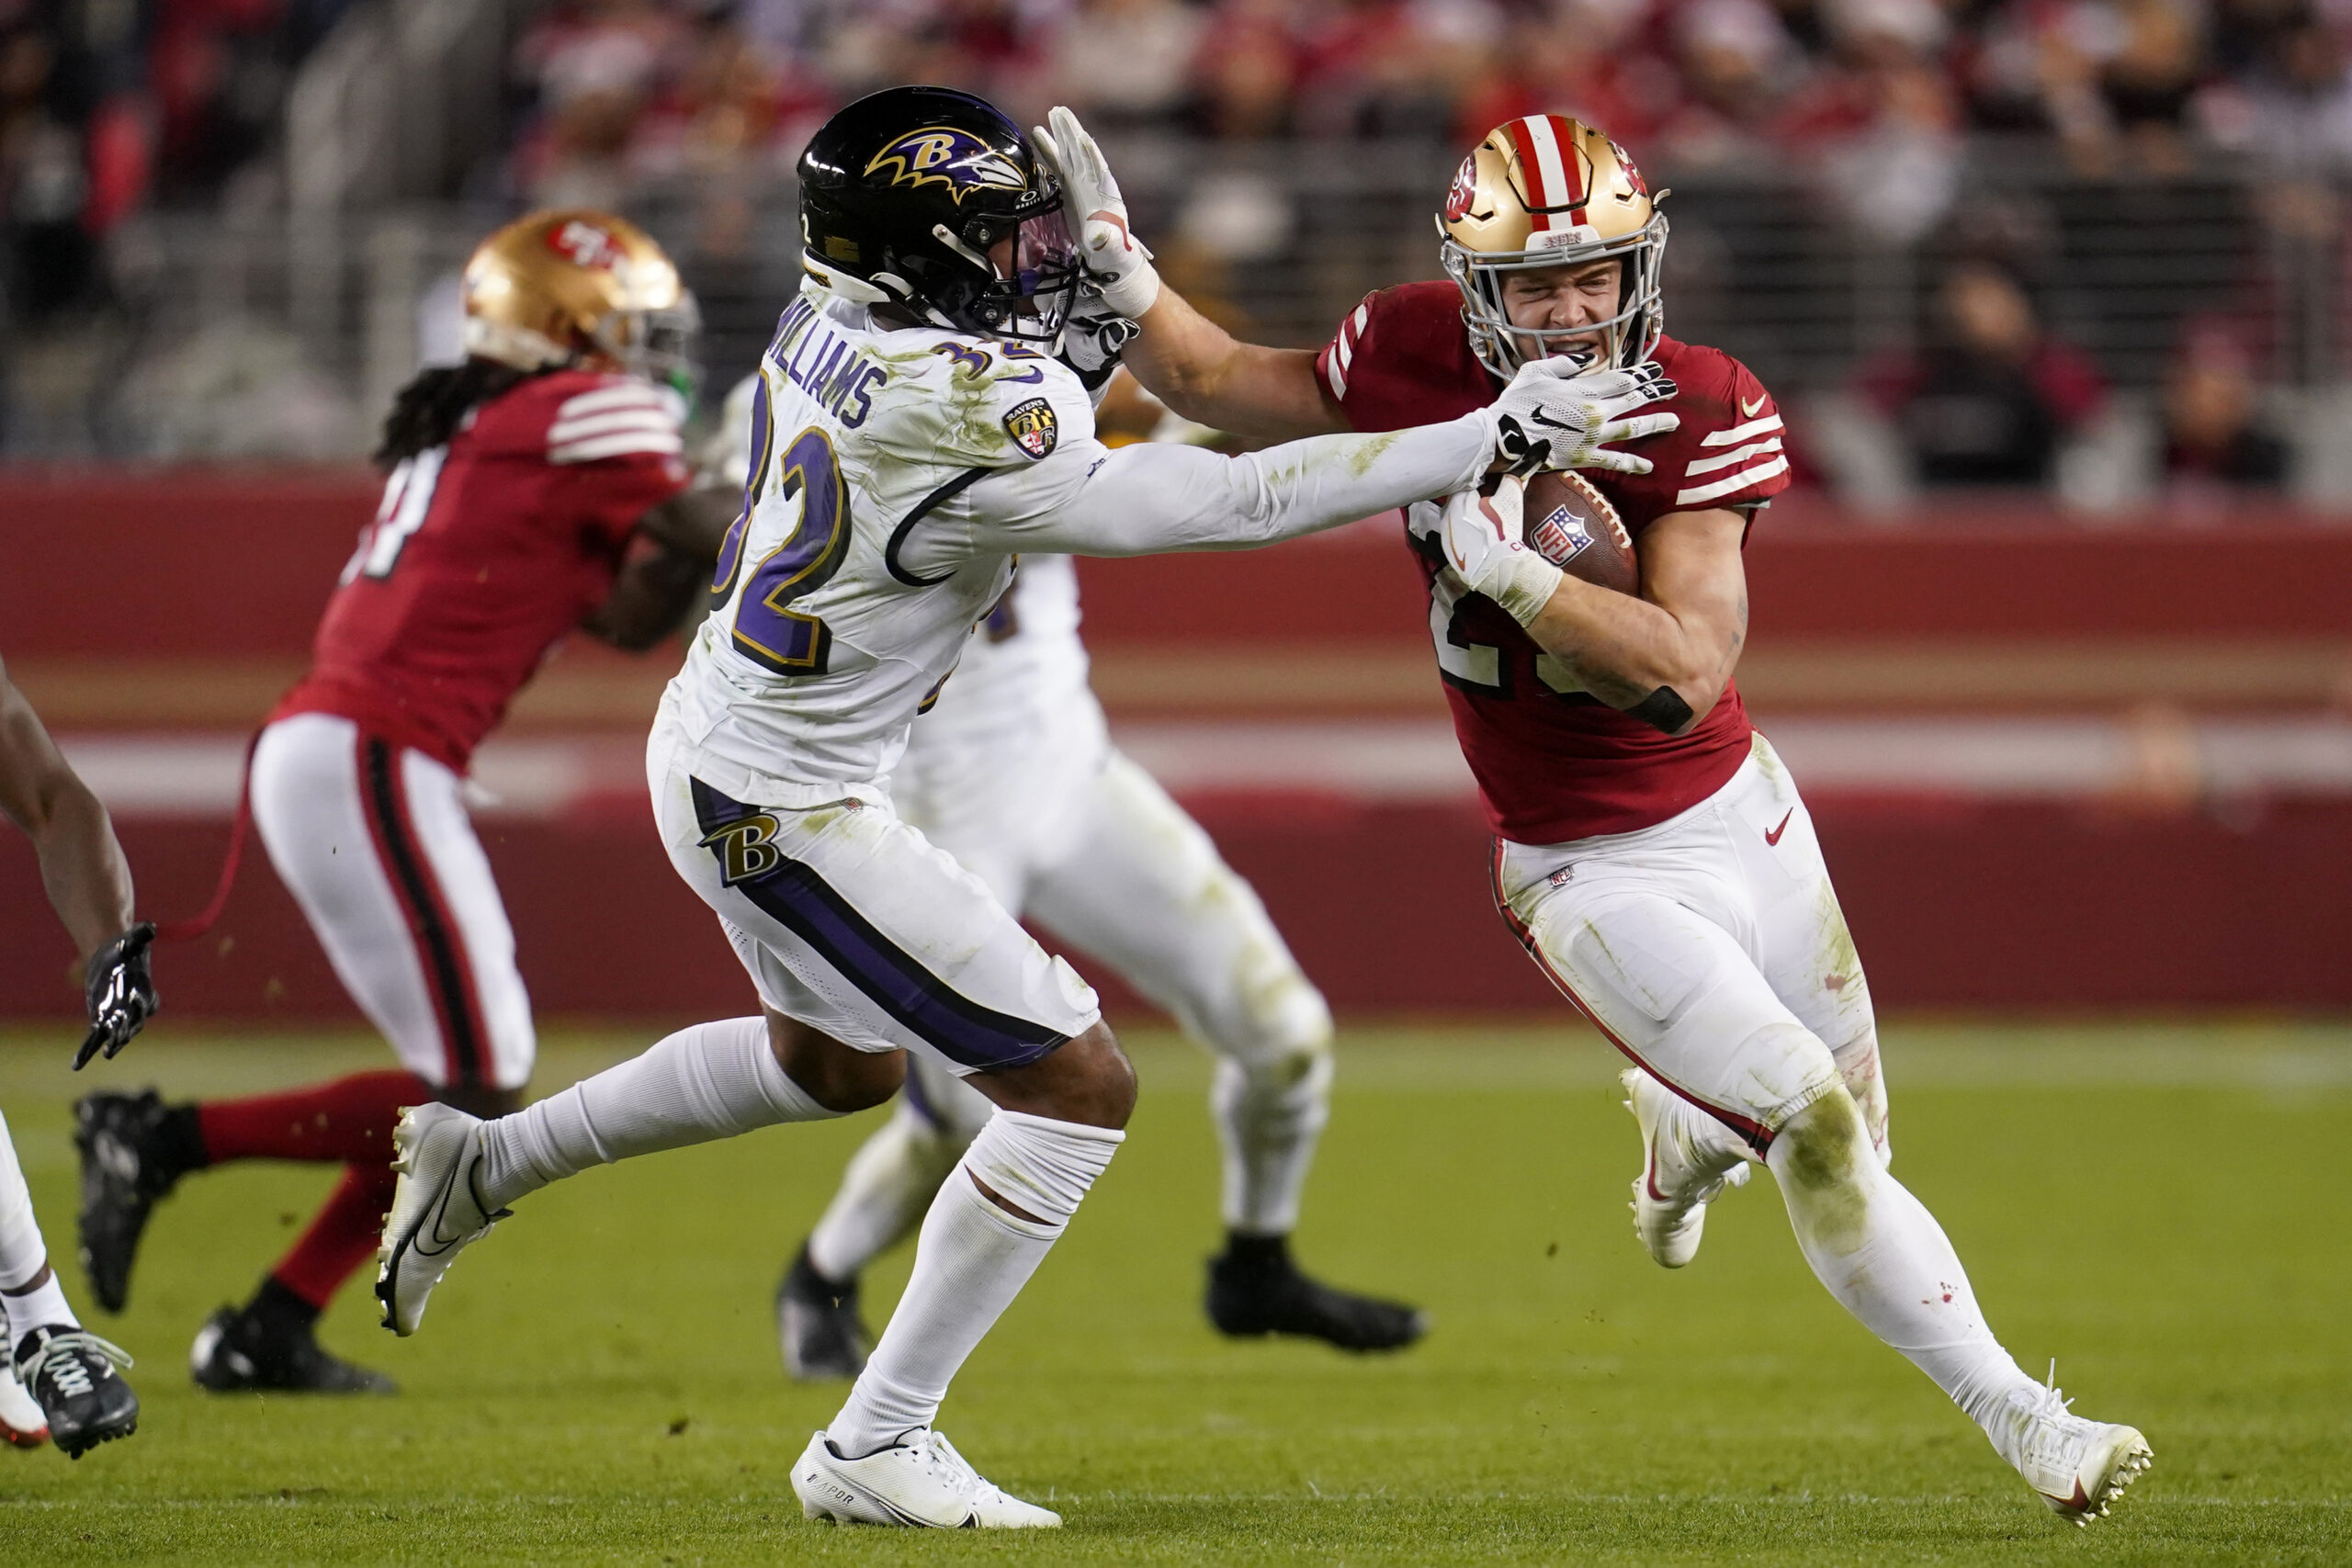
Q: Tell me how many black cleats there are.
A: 5